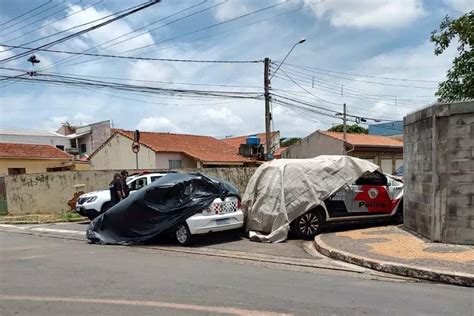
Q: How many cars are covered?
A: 2